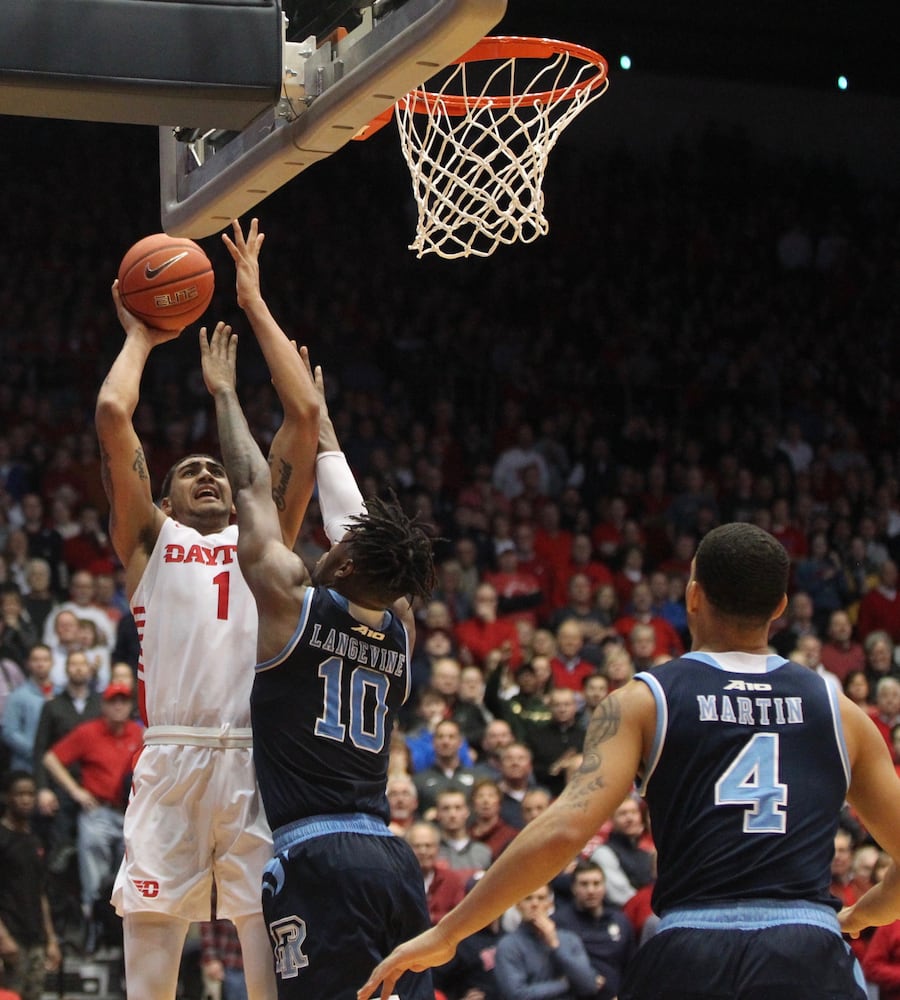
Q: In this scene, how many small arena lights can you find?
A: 2